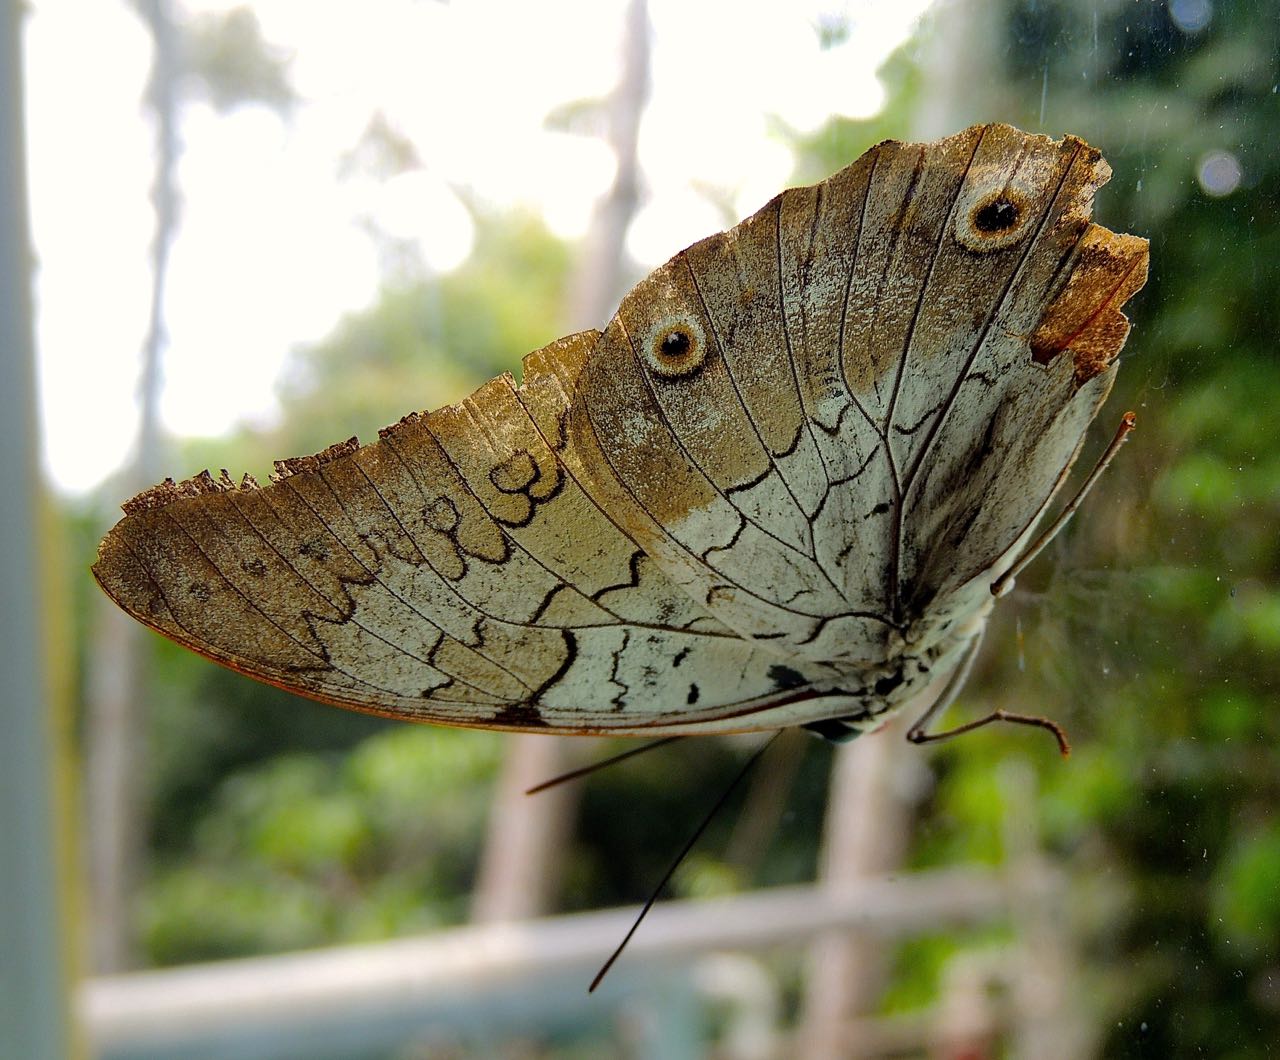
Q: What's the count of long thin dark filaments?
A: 2